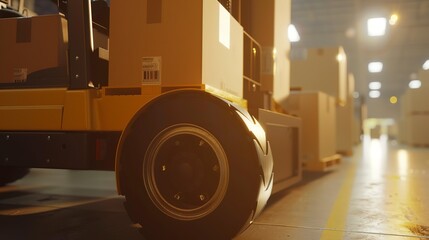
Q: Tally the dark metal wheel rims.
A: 1